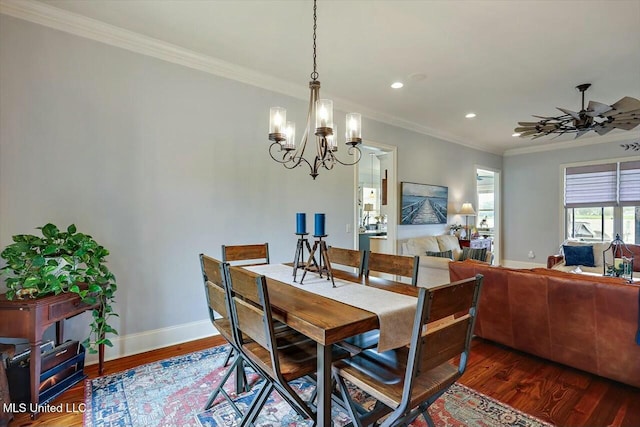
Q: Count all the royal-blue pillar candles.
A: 2